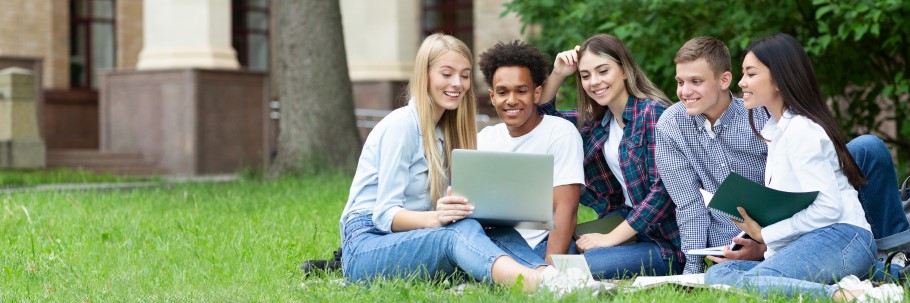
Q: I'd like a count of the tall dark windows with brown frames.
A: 3